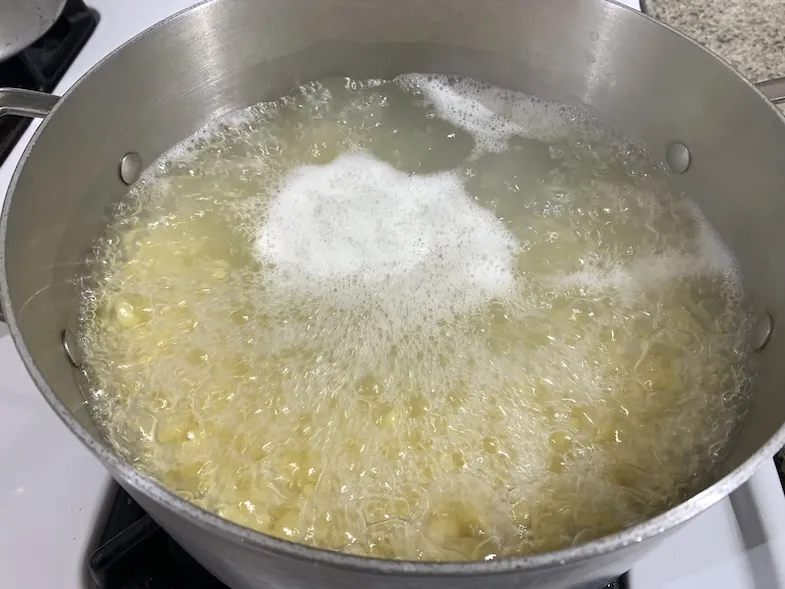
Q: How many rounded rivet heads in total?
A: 4